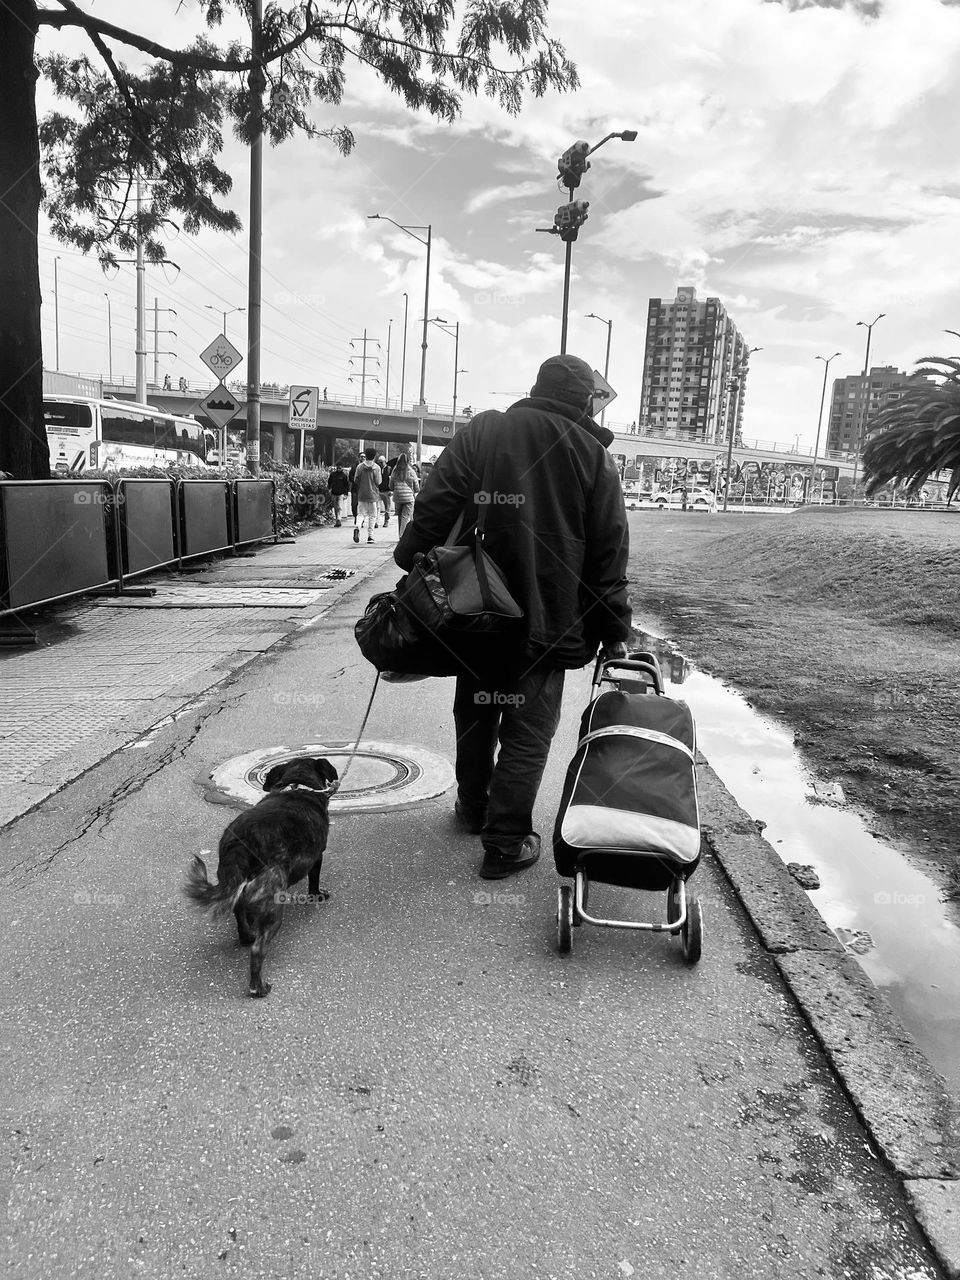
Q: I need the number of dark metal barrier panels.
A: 4